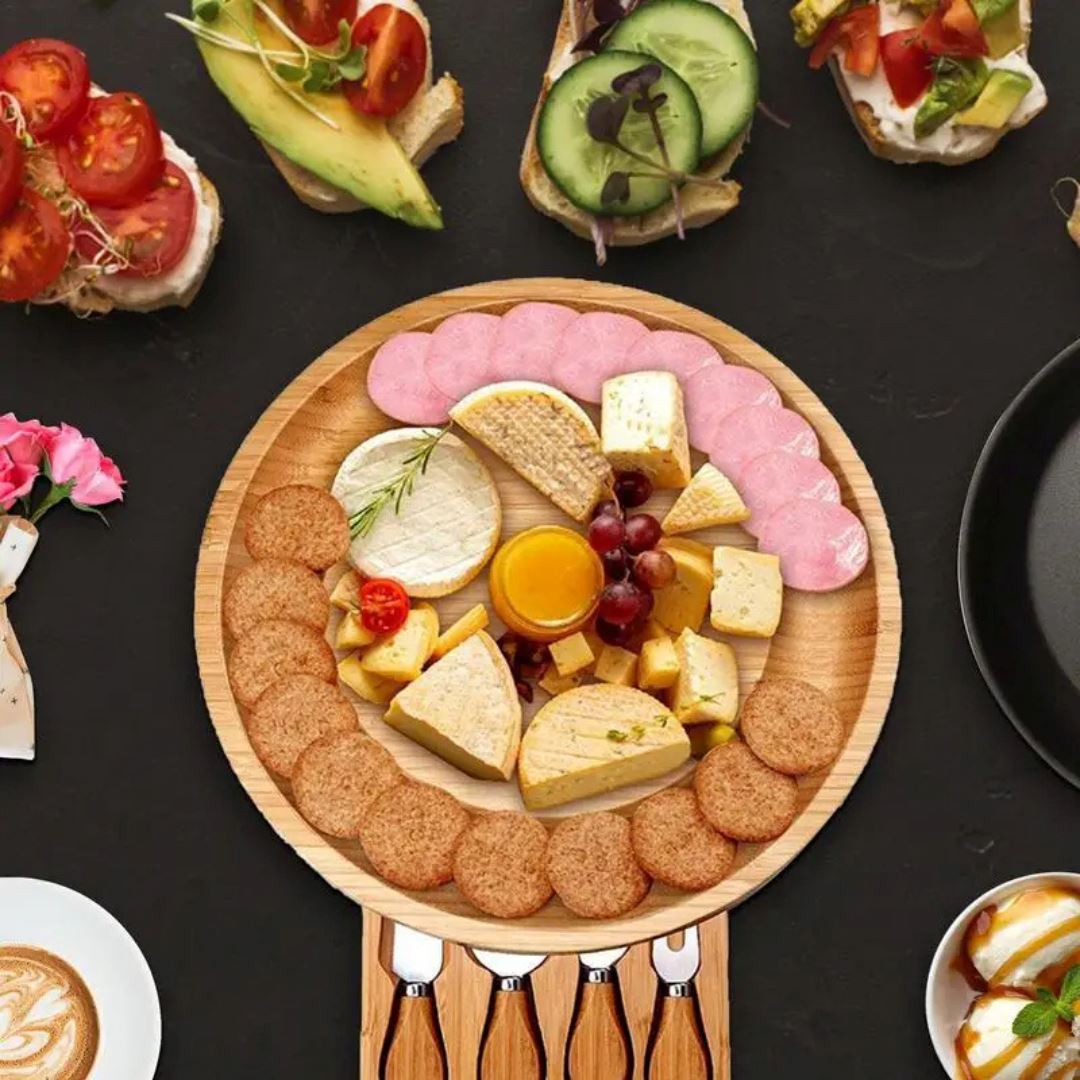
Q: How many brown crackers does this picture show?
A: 11